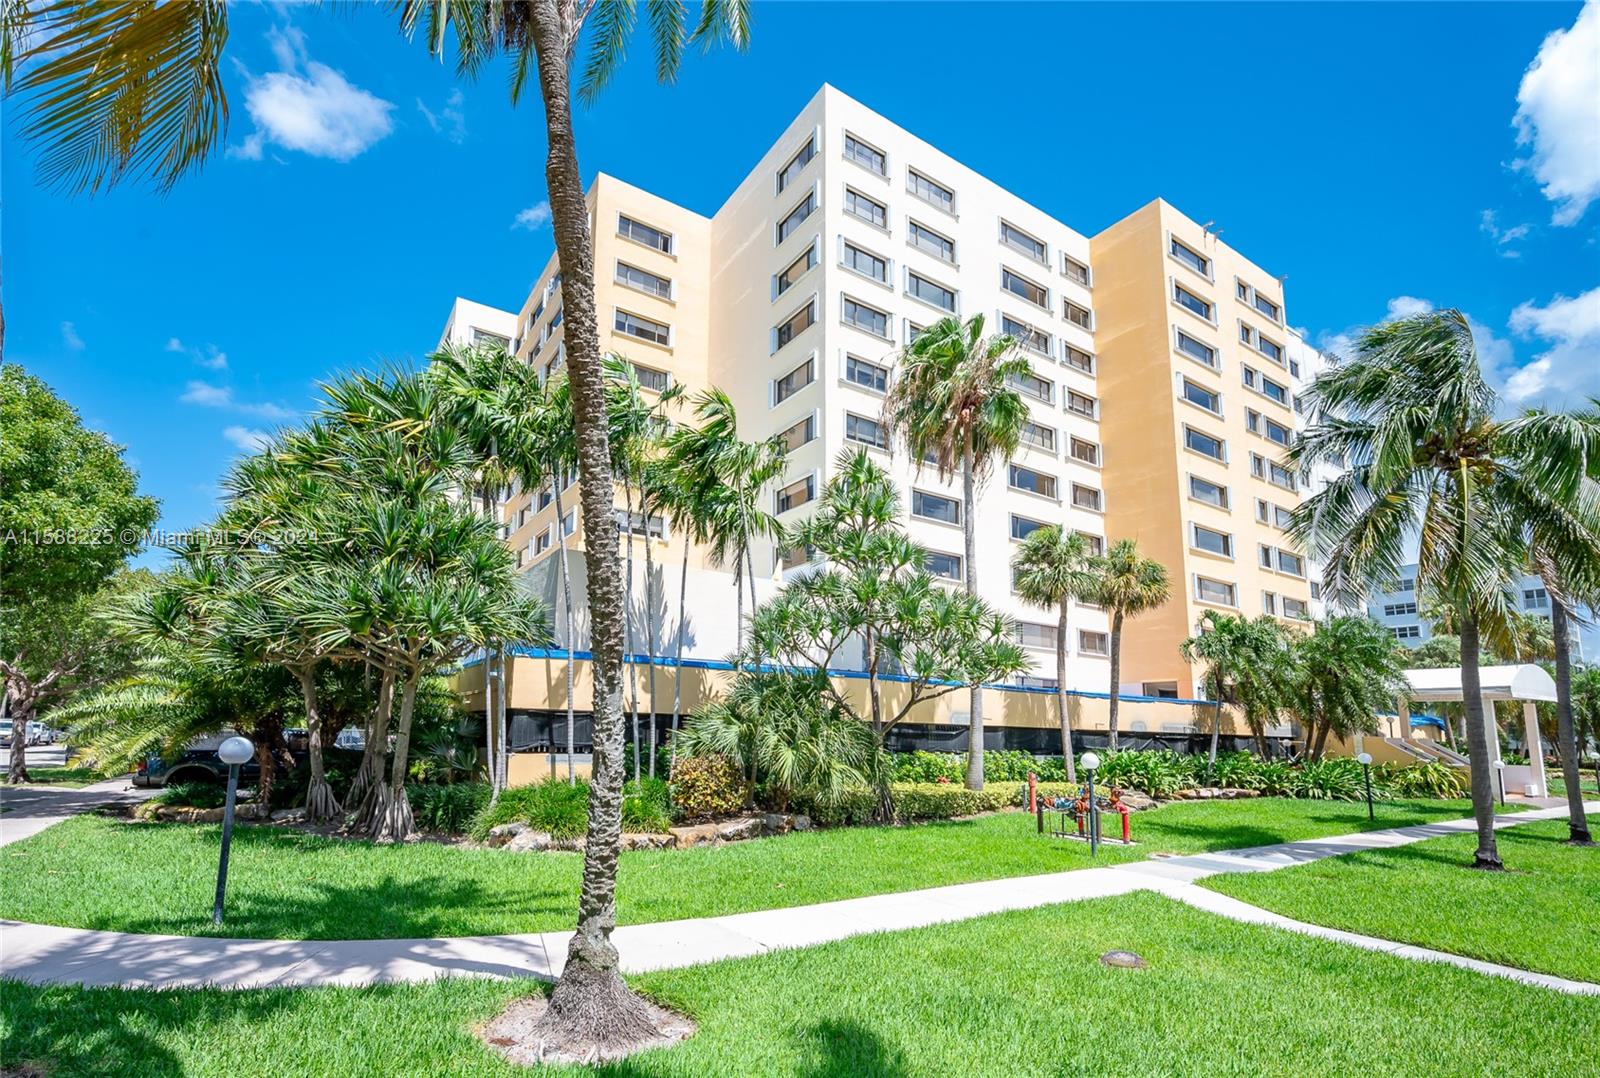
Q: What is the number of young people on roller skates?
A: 0